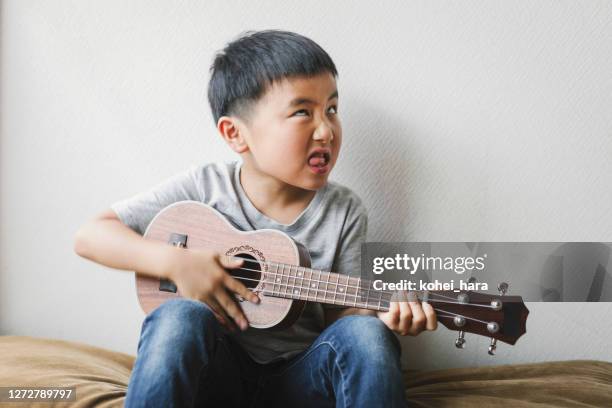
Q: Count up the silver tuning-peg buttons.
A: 4